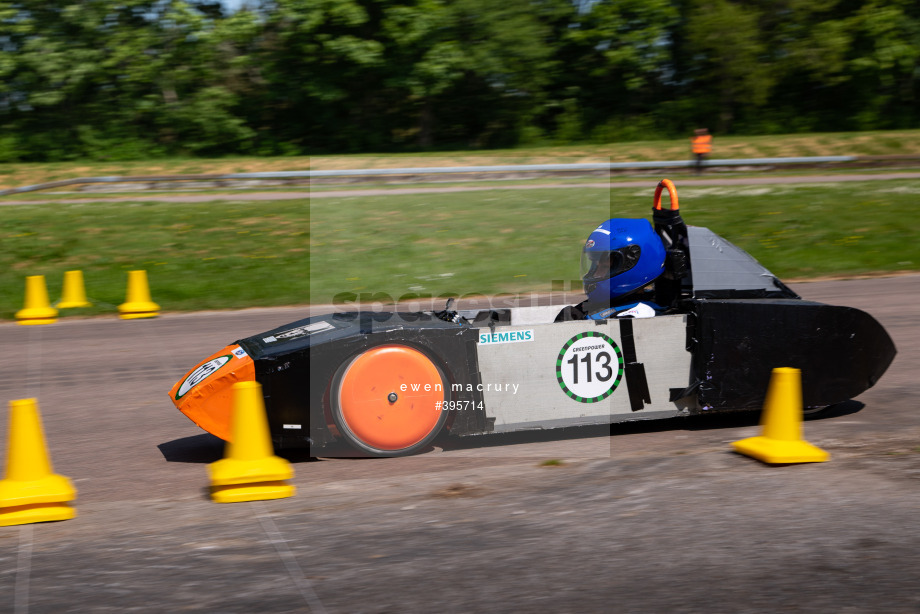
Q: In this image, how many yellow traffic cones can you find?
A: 6